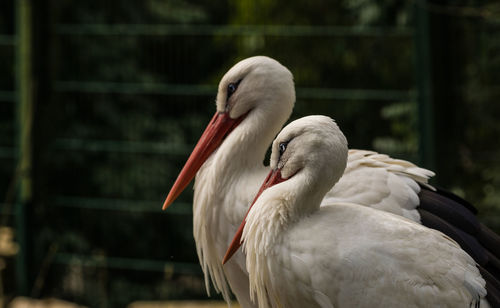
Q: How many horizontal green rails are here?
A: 5